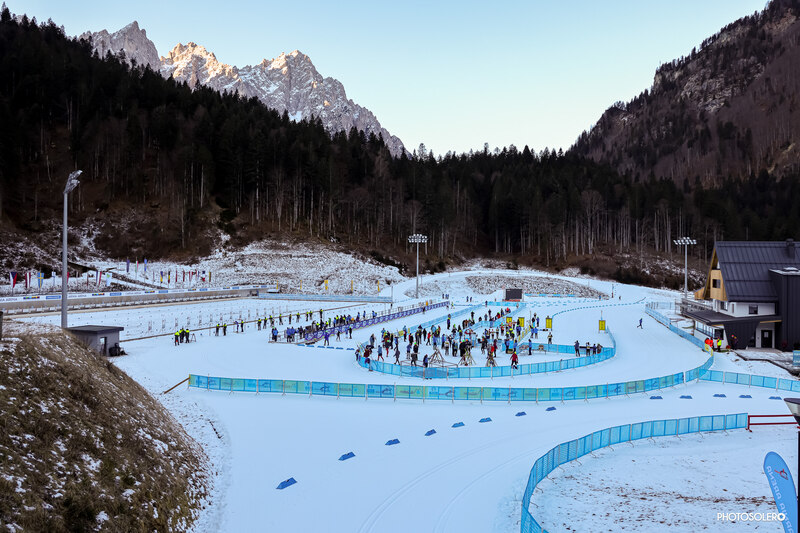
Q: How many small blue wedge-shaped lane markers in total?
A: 13